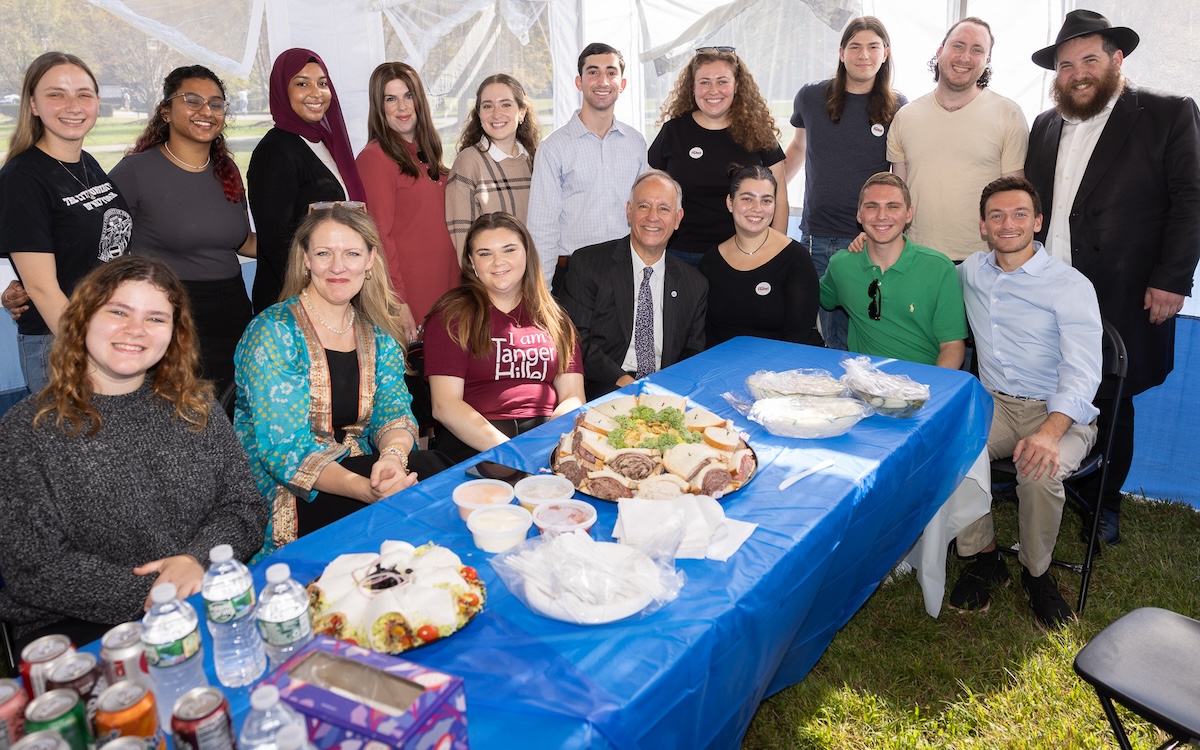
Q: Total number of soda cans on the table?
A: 9